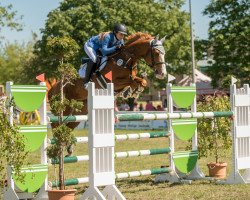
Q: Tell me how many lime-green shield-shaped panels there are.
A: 6